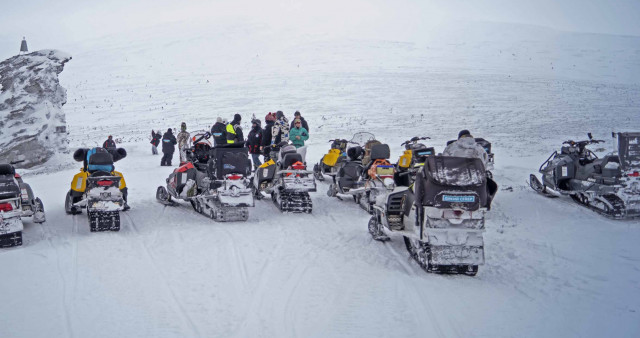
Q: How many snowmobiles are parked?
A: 9